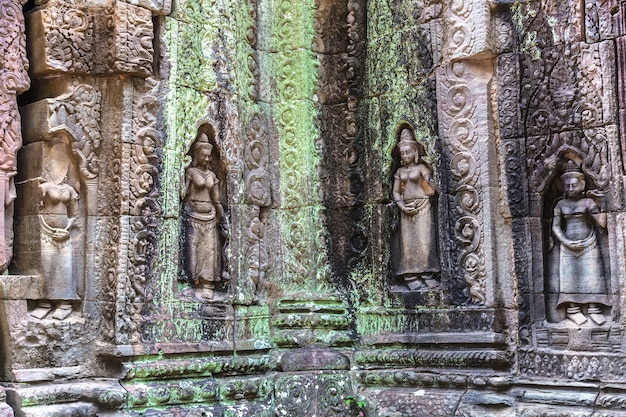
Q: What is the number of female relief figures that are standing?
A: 4